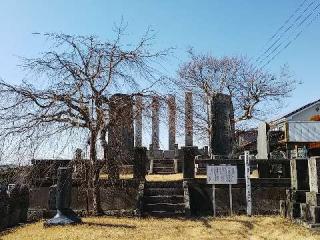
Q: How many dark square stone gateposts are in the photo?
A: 2